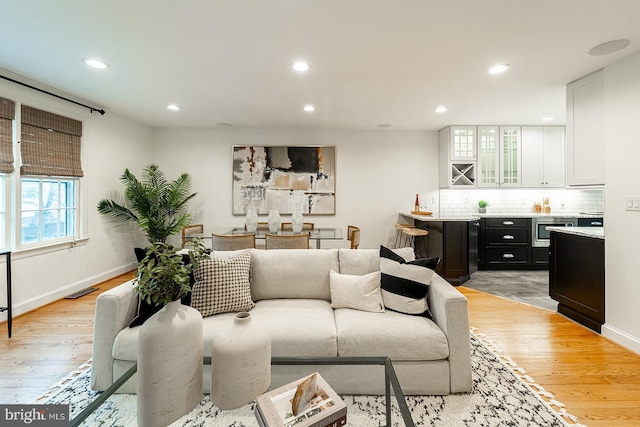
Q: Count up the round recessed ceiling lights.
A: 7